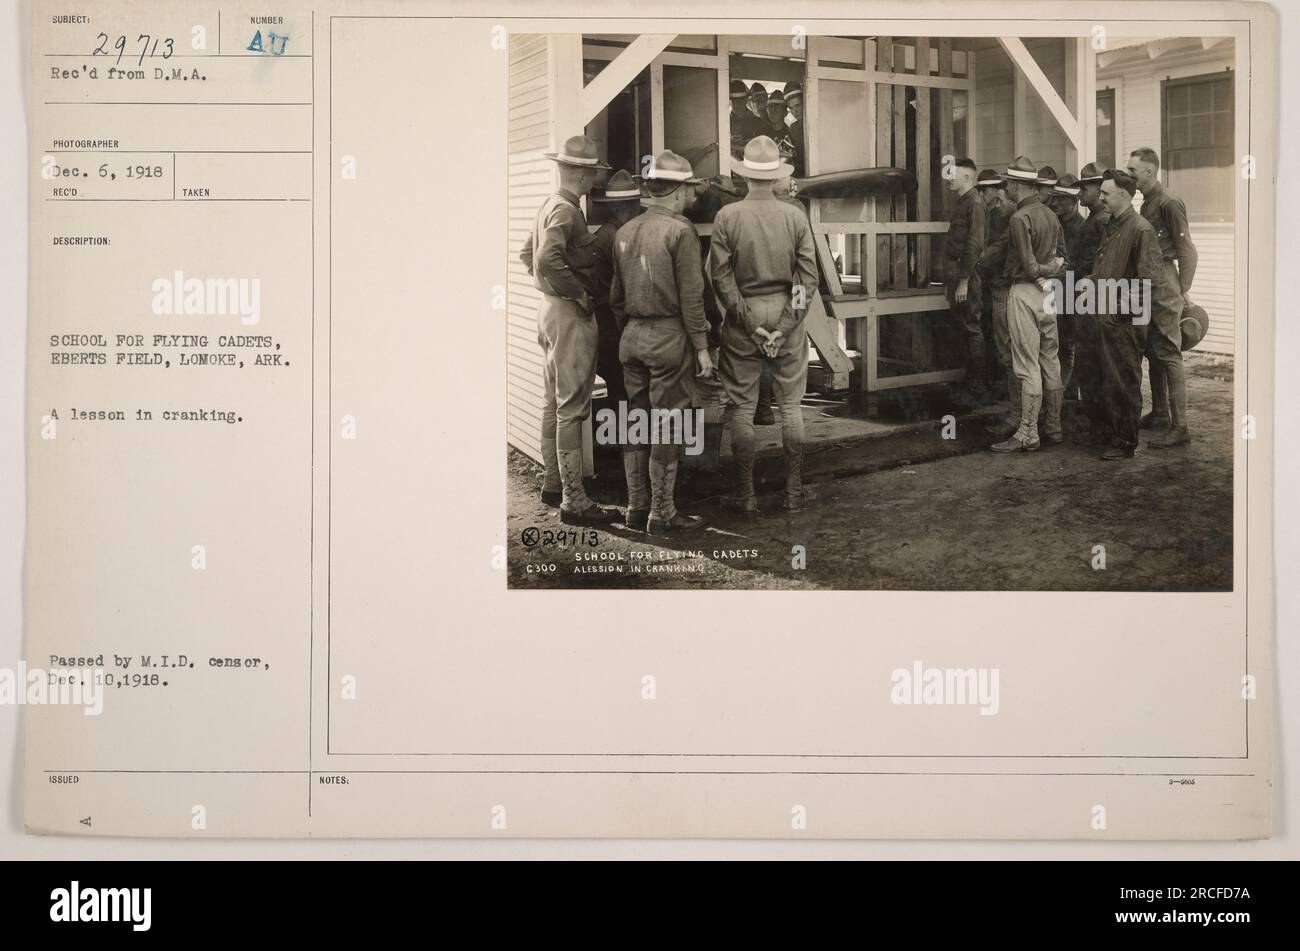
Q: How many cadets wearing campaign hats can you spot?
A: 13